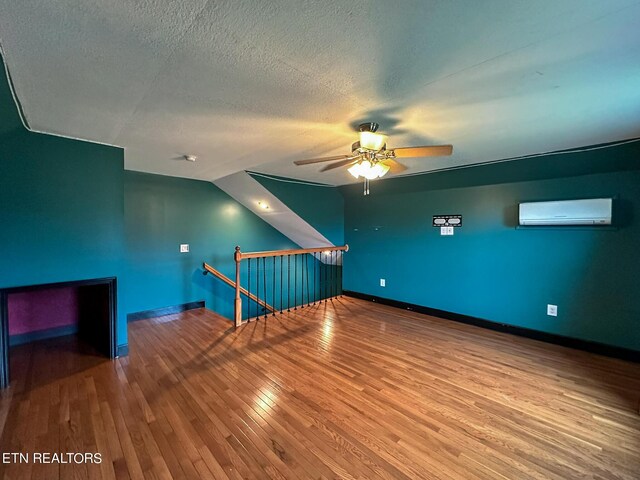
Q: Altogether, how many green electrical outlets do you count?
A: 0